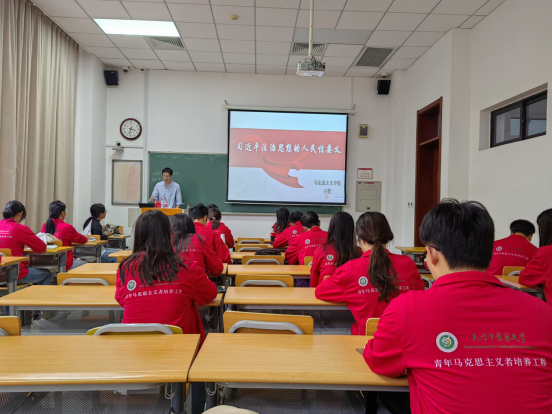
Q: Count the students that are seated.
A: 15